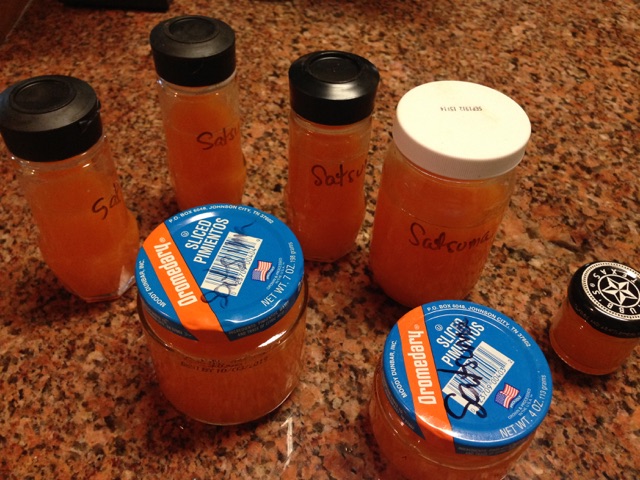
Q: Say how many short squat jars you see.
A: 3